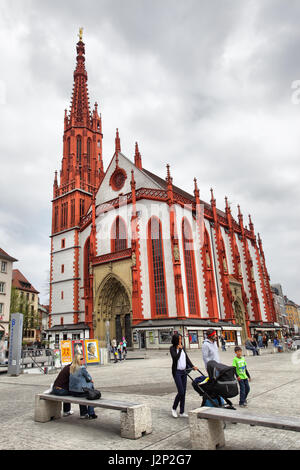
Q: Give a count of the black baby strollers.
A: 1